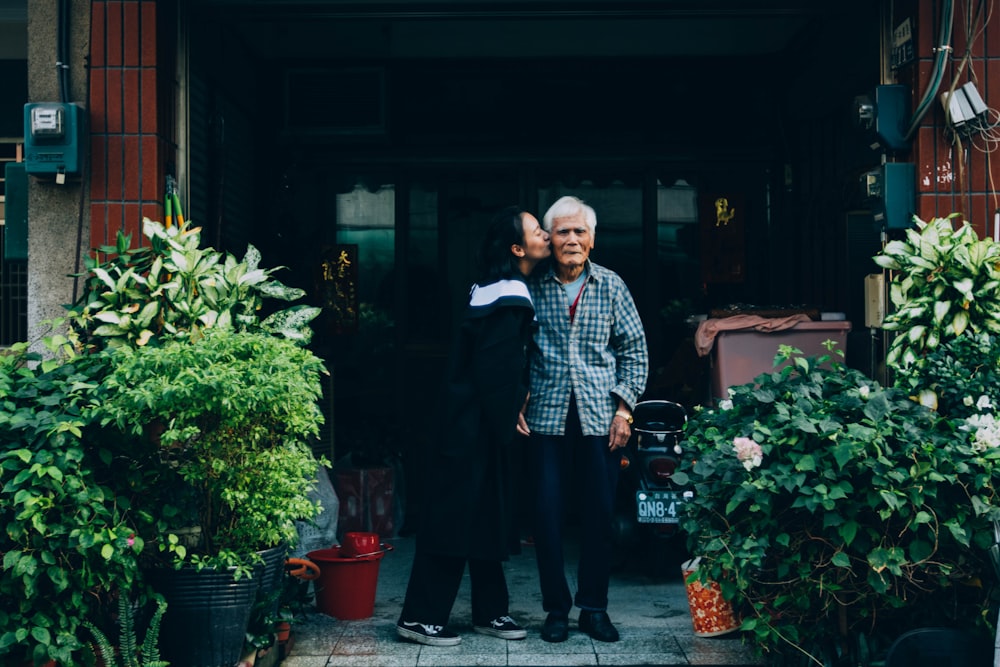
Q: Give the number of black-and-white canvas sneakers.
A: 2